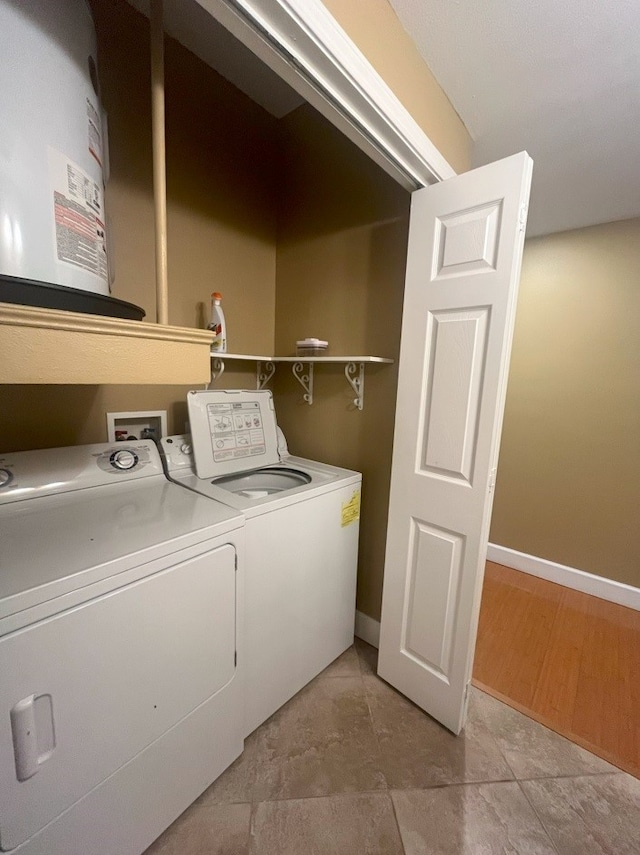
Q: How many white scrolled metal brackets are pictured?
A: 4